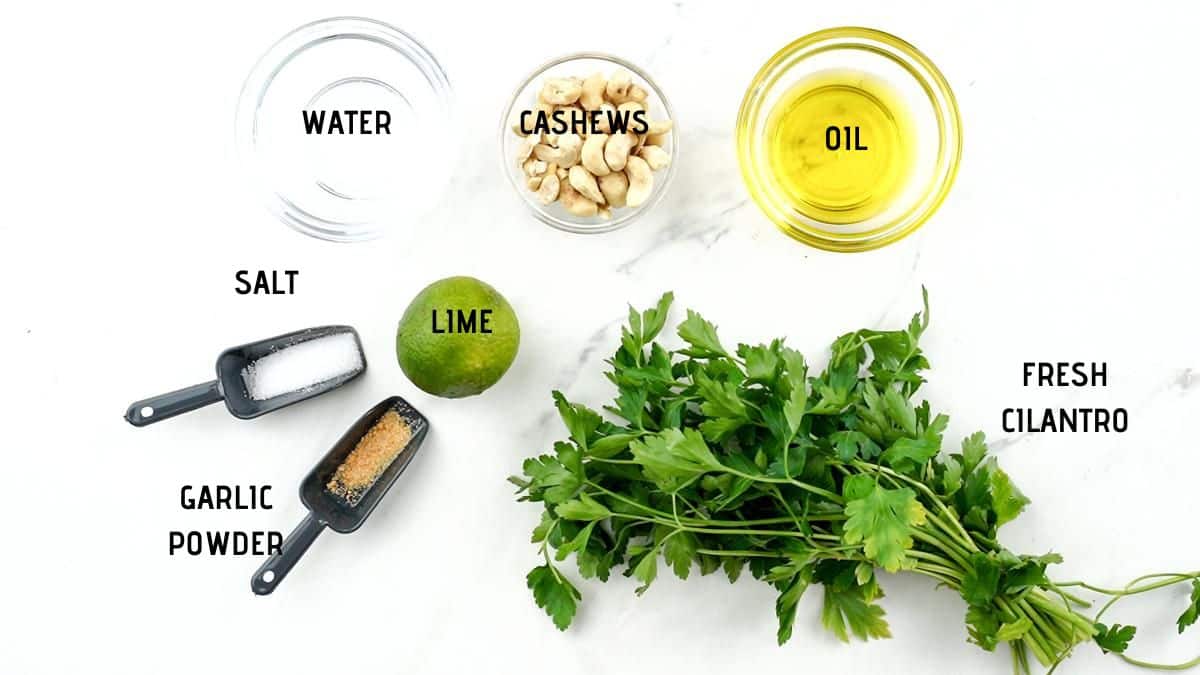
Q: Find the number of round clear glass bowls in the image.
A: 3